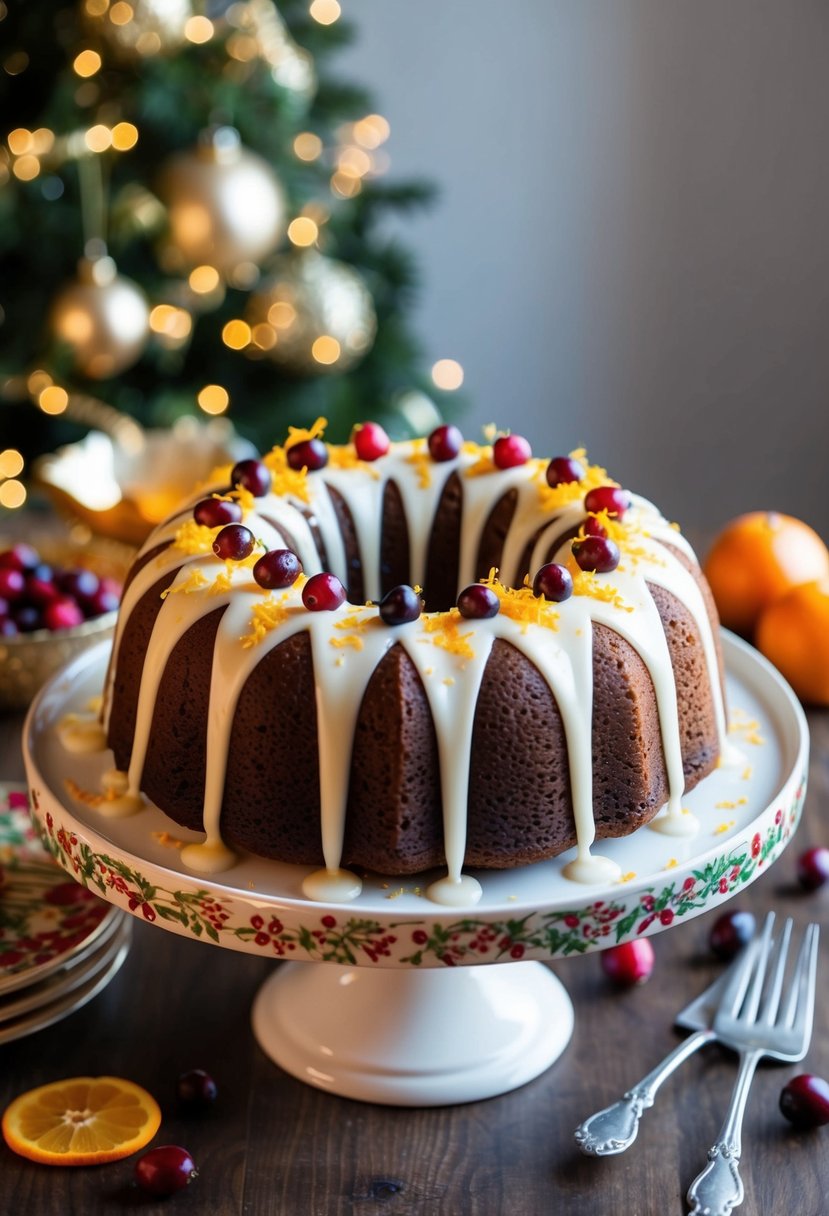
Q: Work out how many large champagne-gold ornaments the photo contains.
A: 3